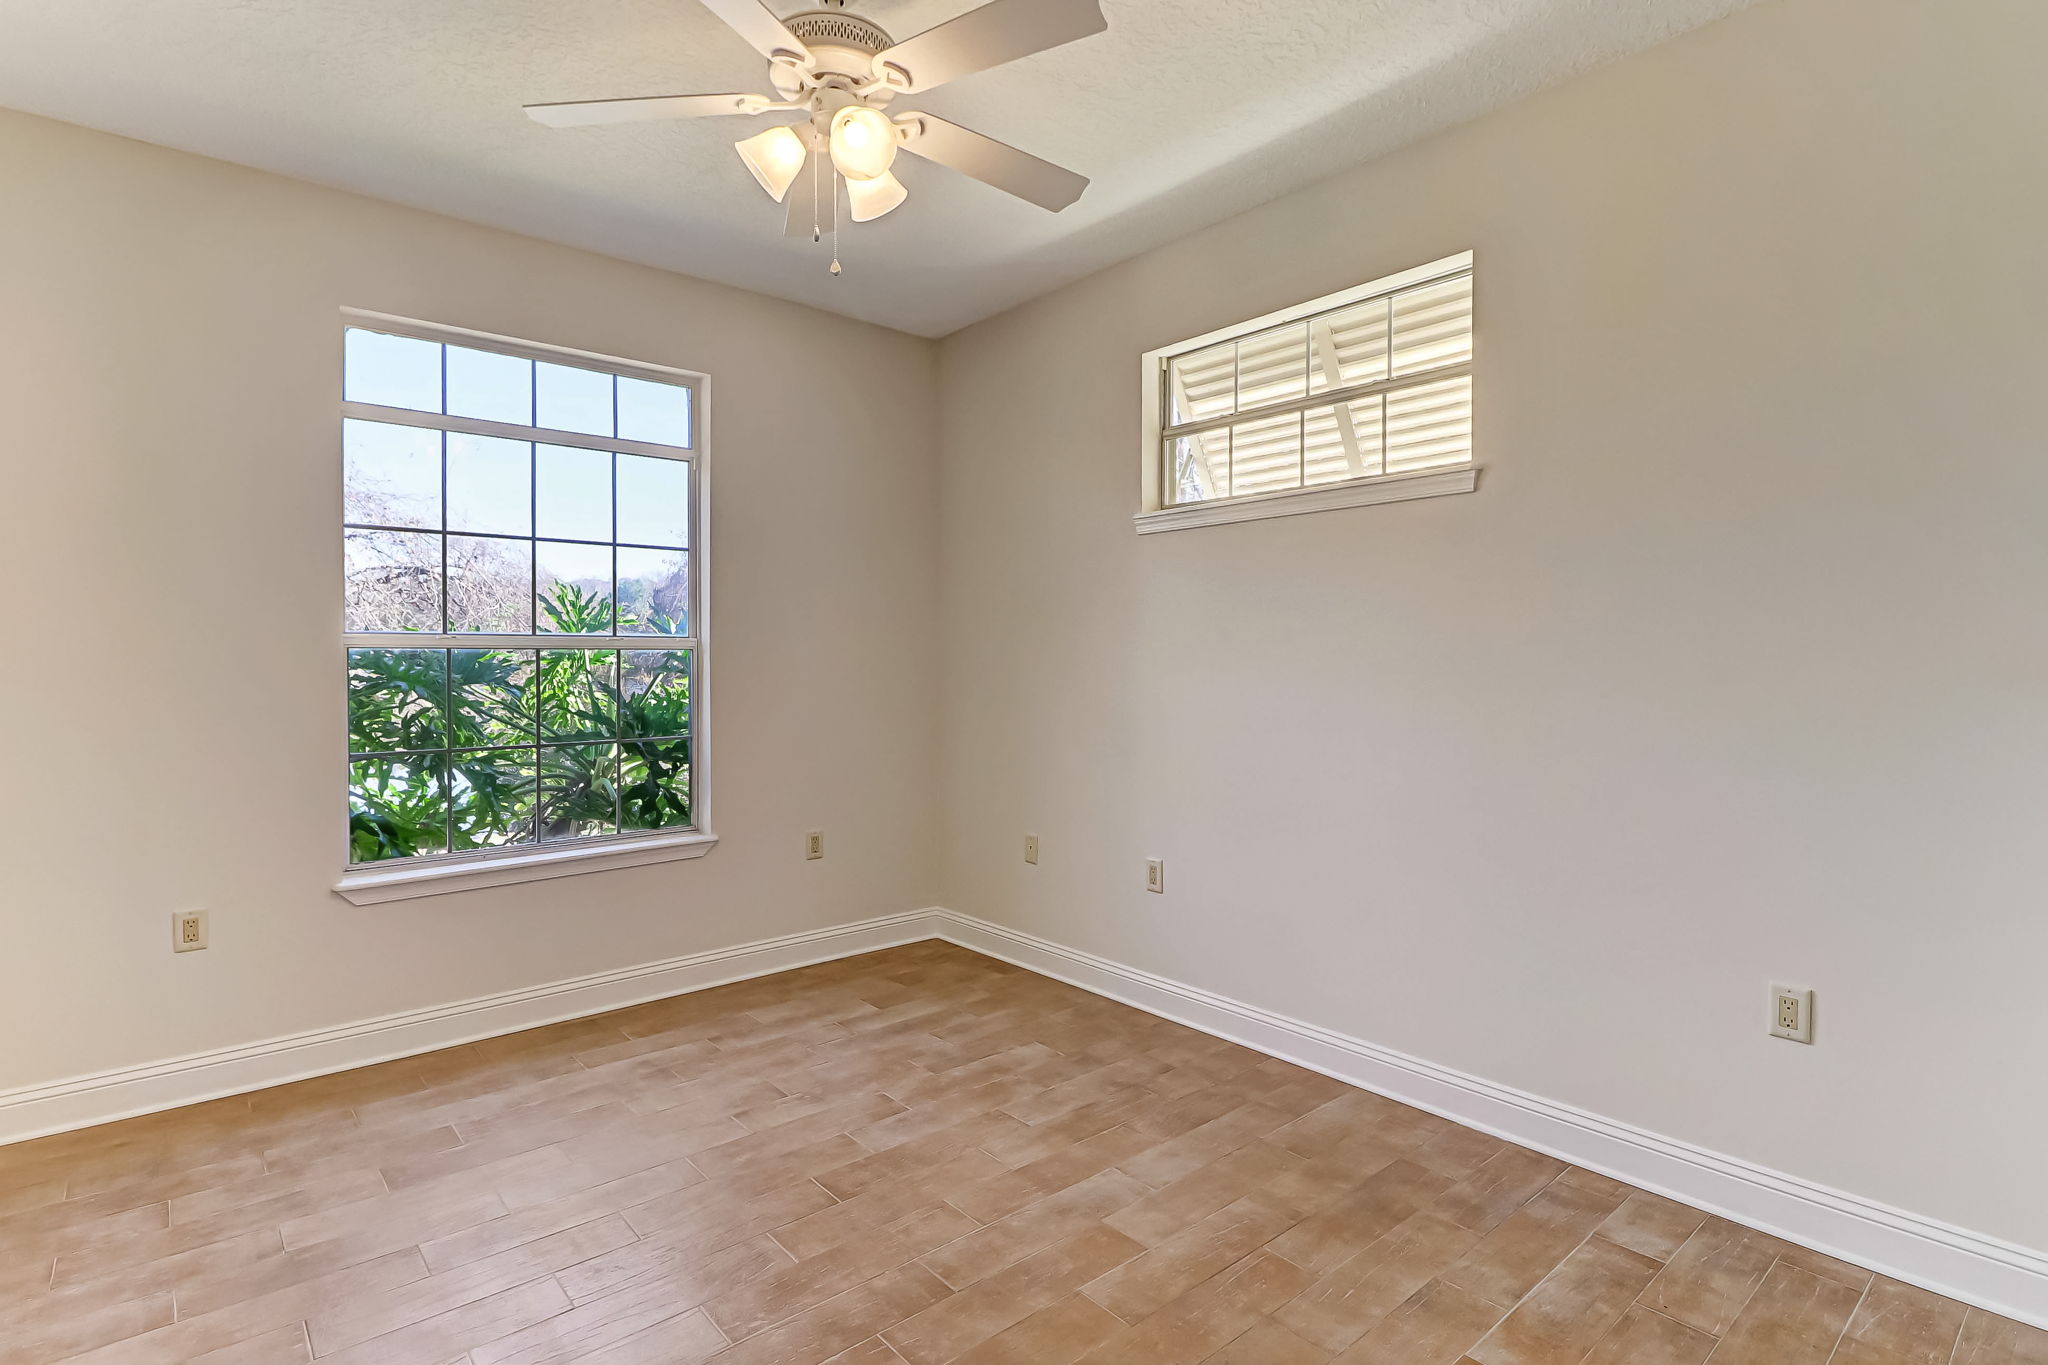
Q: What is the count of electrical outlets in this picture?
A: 4